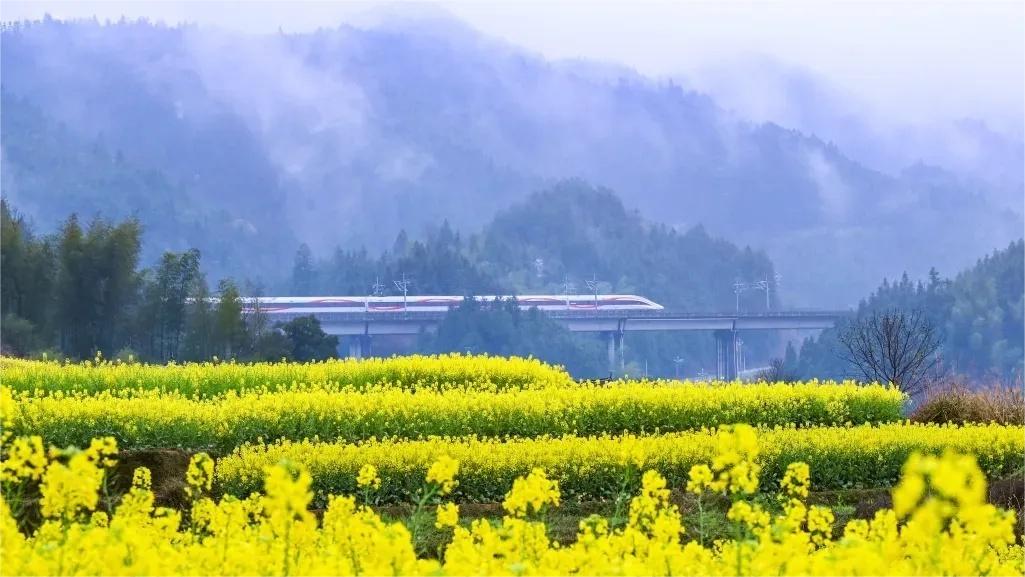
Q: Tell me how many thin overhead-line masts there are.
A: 6